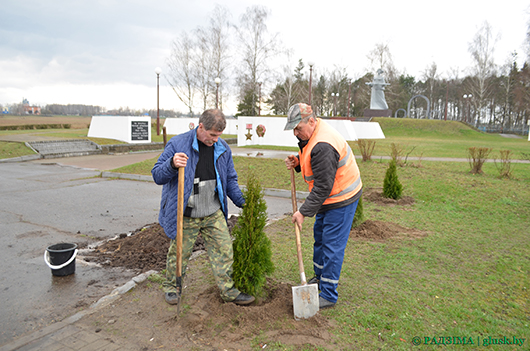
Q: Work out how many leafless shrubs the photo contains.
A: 4